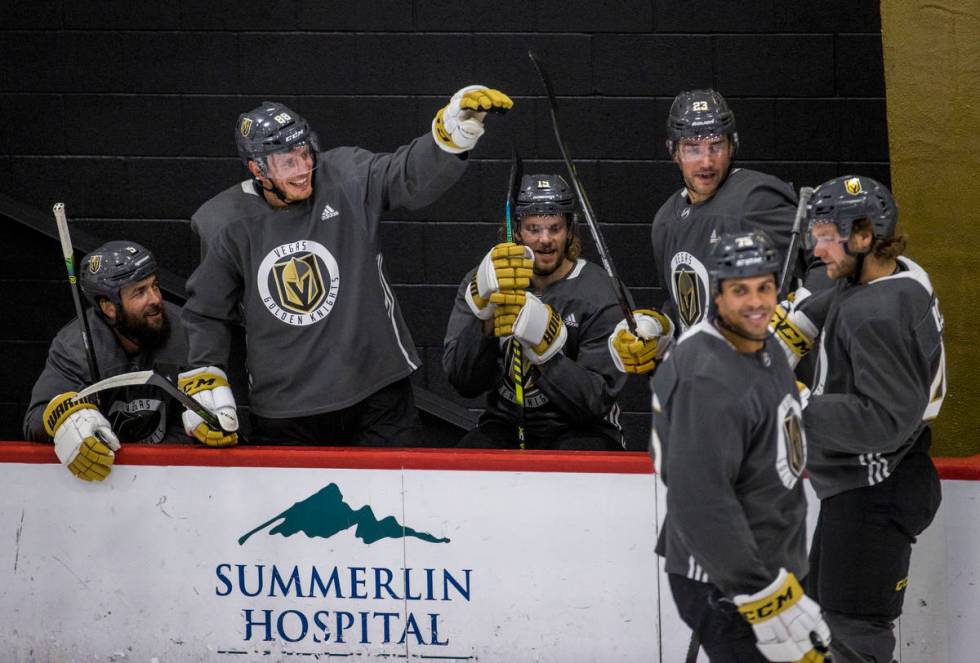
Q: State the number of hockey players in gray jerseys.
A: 6